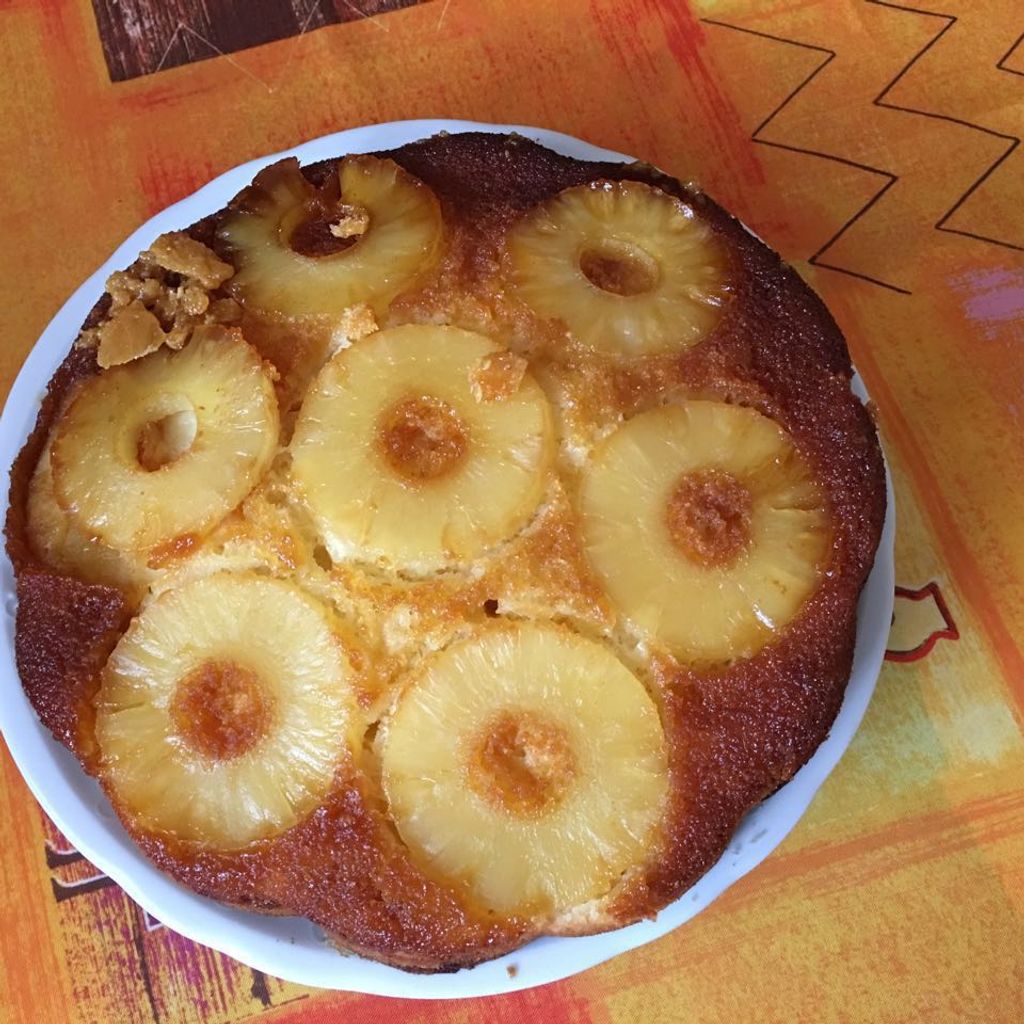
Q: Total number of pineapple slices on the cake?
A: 7